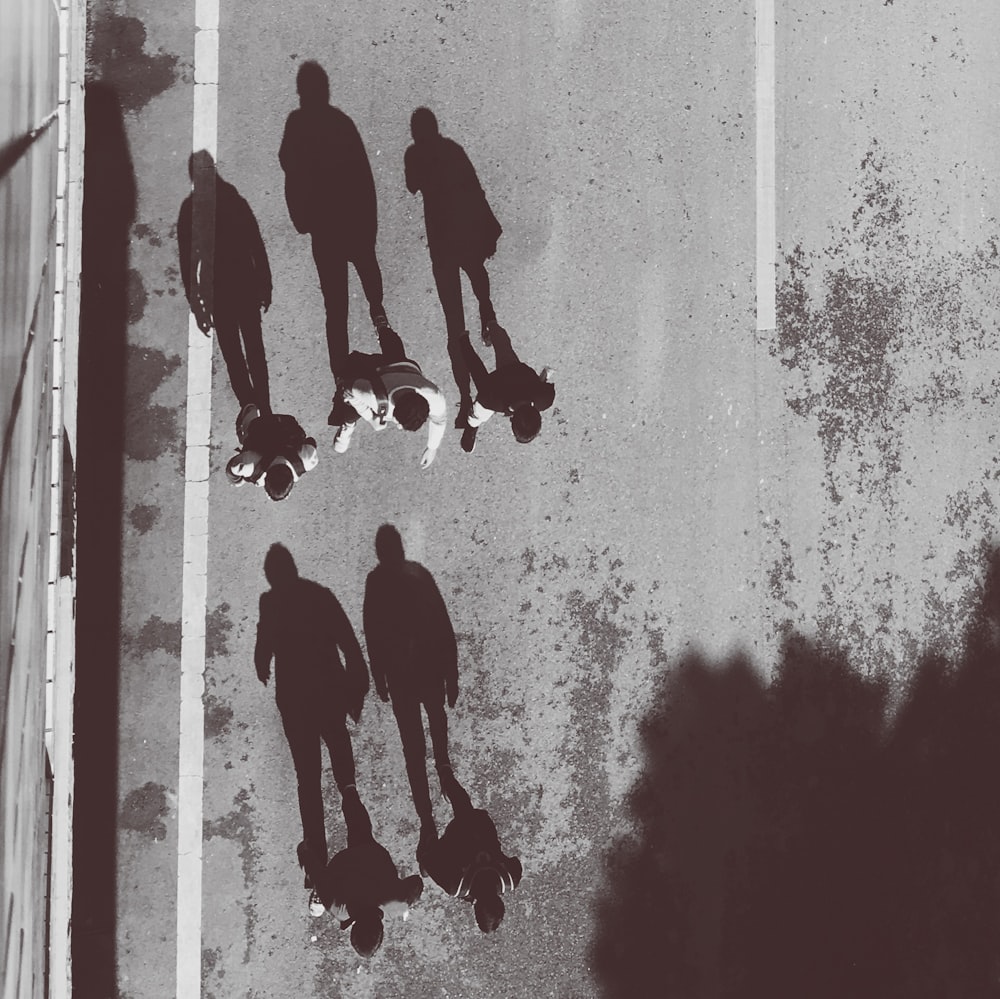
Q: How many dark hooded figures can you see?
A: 5